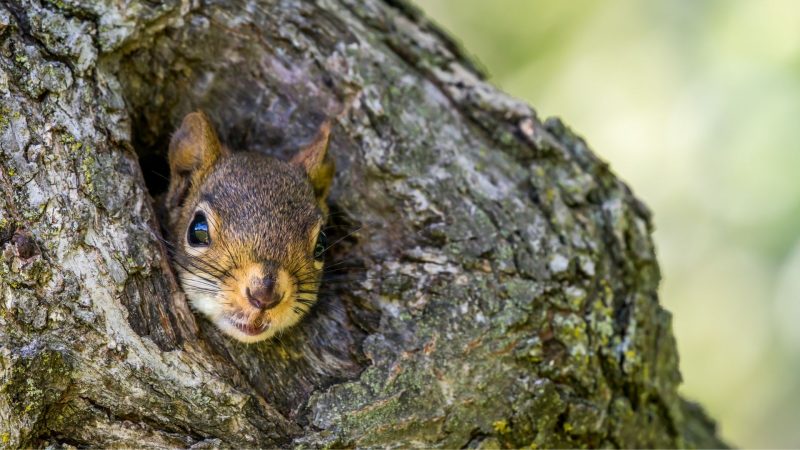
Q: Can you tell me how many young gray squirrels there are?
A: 1